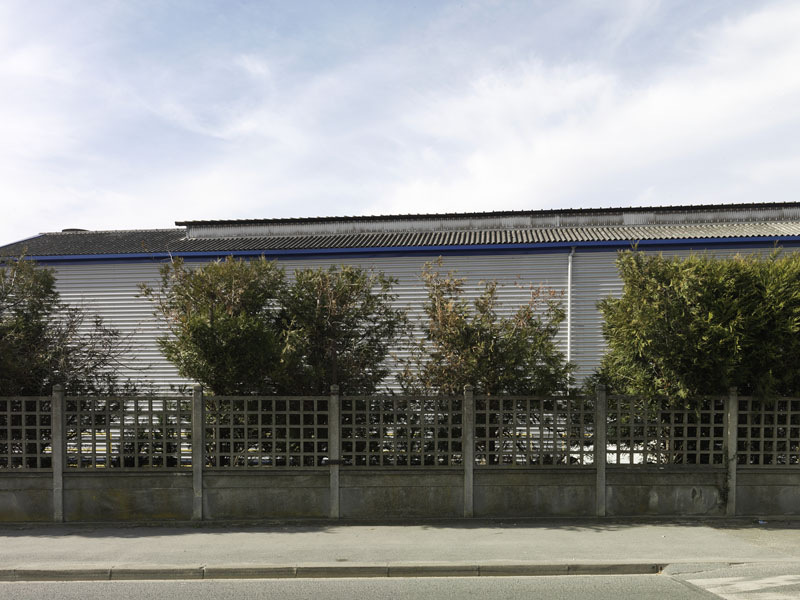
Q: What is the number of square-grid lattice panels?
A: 7